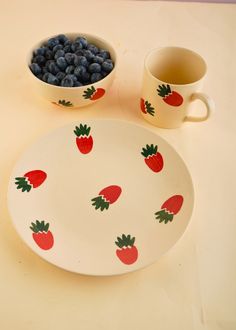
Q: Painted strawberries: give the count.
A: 11